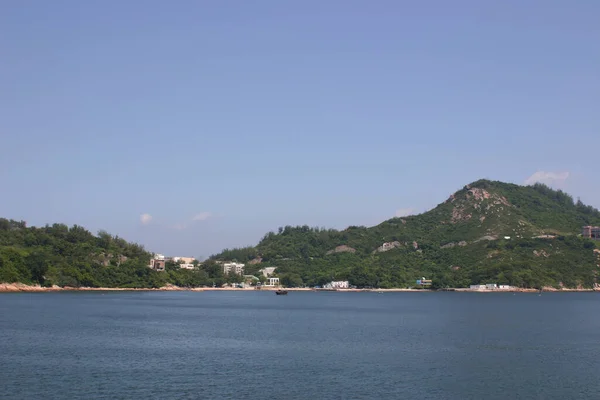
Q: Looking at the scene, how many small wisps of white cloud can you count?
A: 4